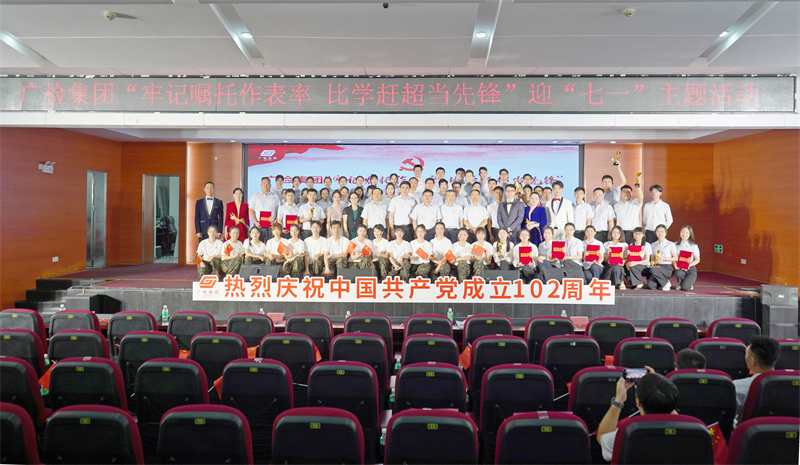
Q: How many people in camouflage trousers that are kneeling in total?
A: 14